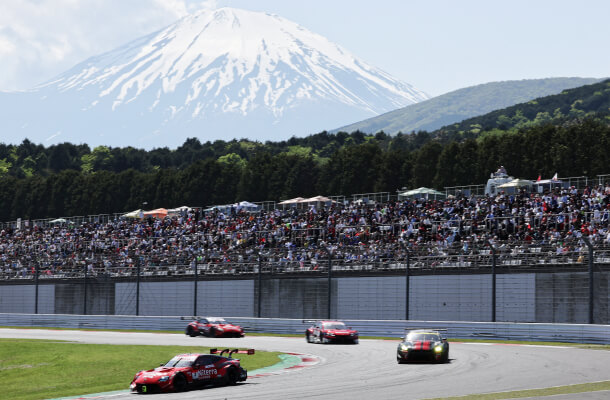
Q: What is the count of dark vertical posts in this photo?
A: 9